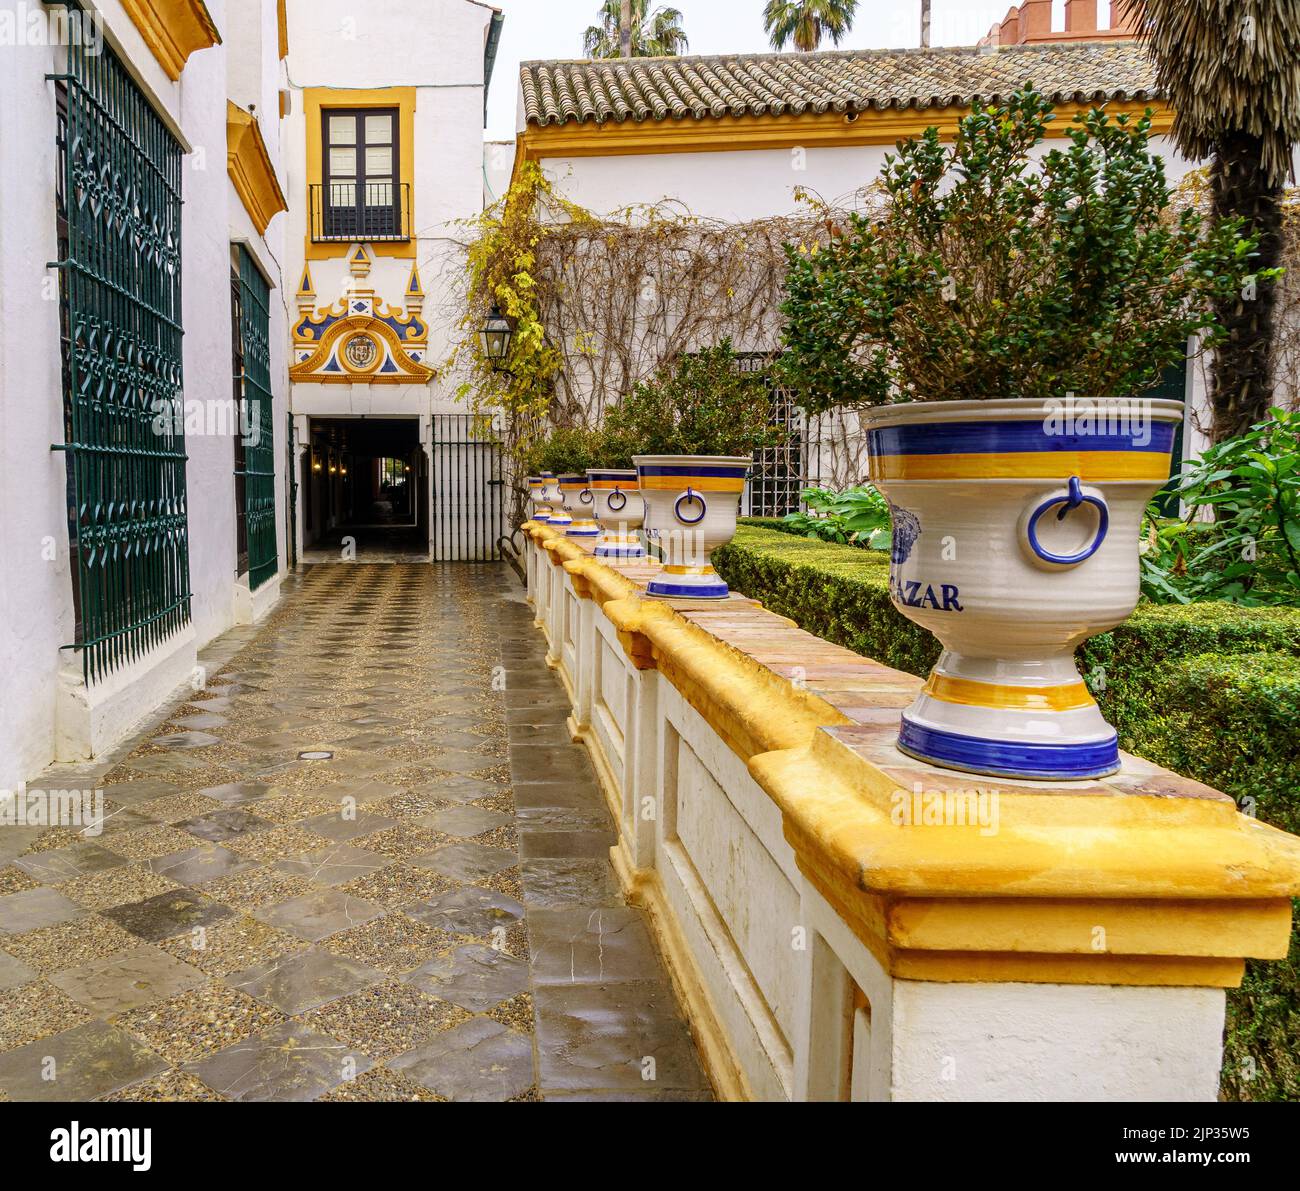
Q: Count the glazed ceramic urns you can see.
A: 6